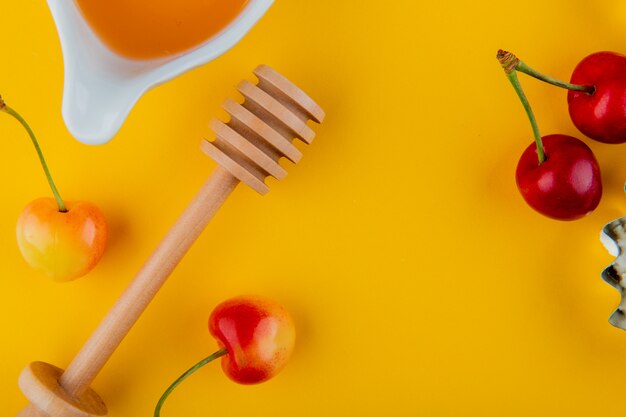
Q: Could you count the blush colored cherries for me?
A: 2